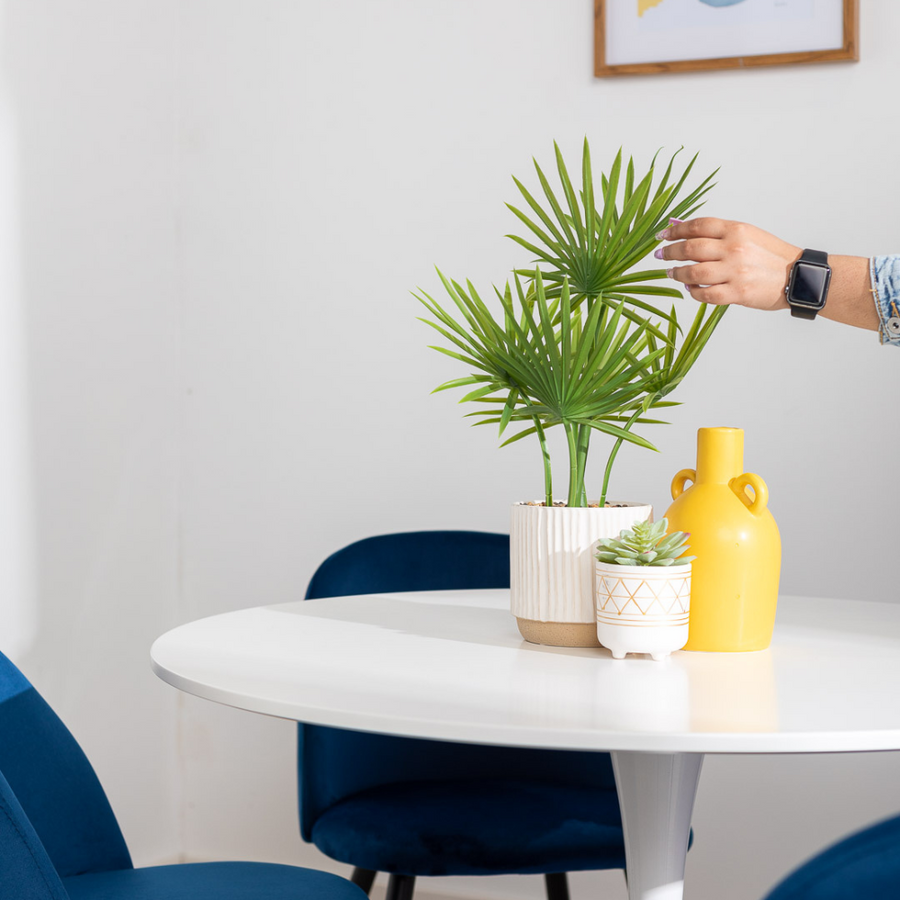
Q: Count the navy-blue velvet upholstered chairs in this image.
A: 3